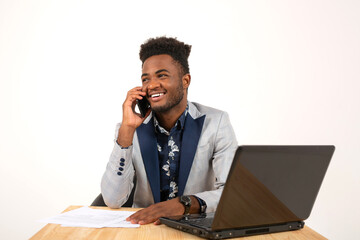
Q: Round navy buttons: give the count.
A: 4